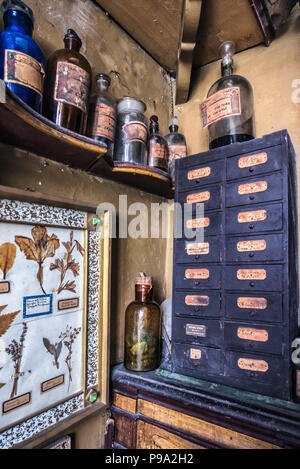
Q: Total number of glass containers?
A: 8